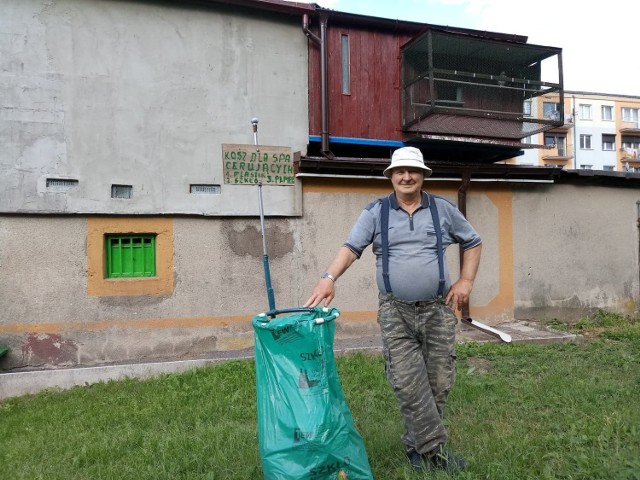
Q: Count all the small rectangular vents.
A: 3